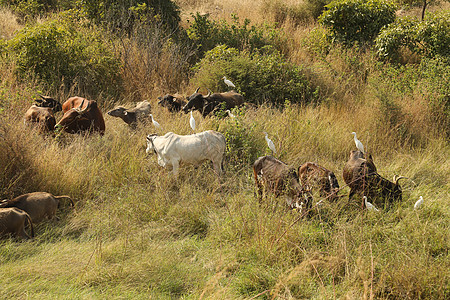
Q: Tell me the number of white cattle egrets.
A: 8